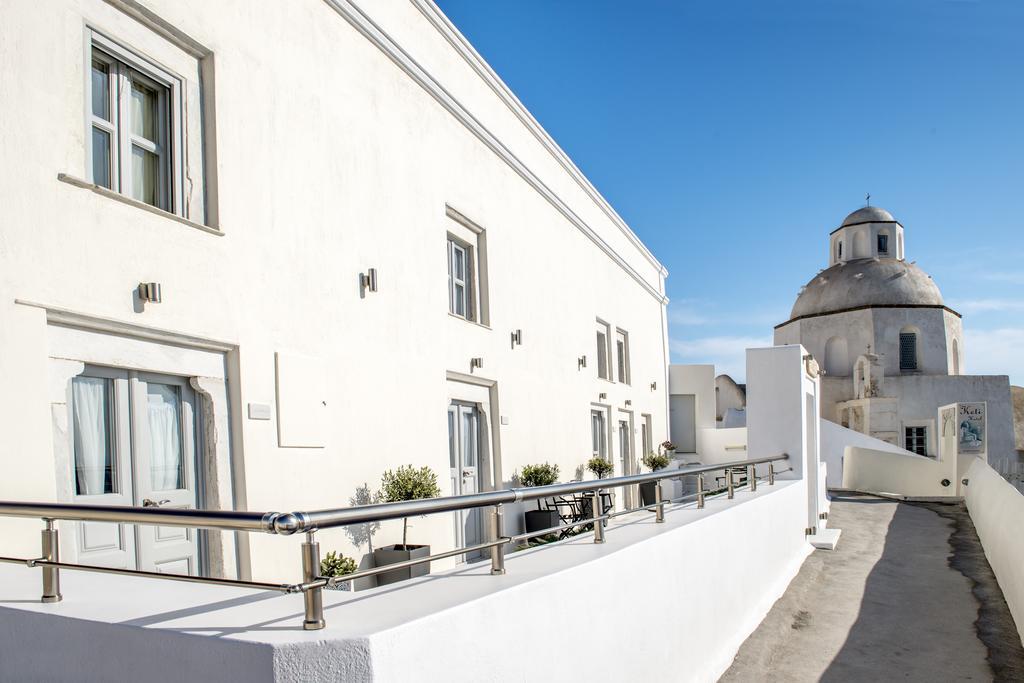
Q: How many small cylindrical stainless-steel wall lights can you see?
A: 8